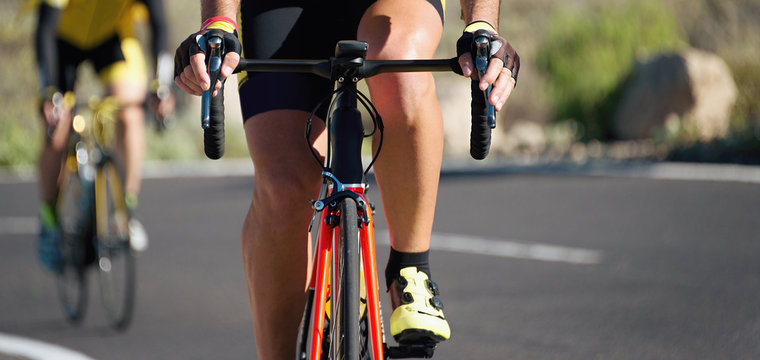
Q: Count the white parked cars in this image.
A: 0